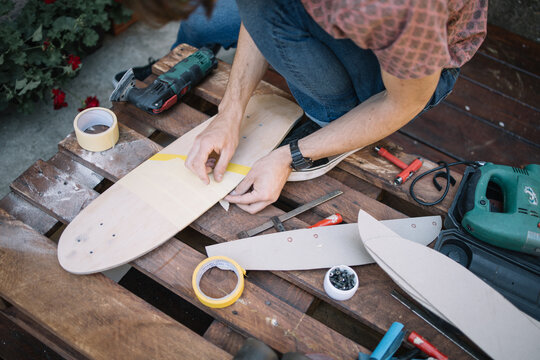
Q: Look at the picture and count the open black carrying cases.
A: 1